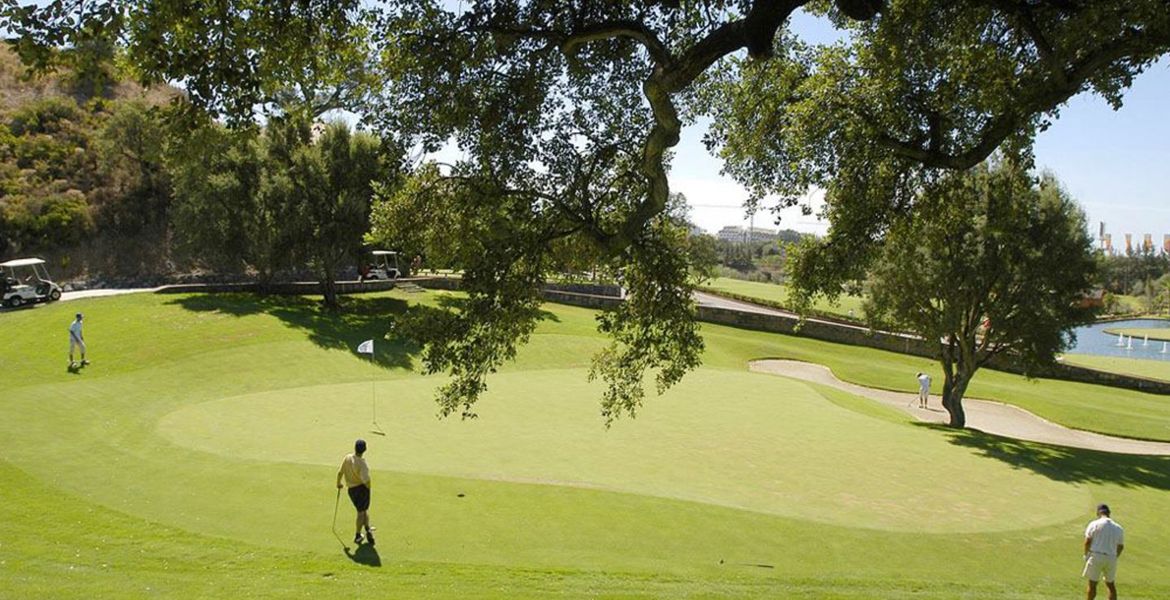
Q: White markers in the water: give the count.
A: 4